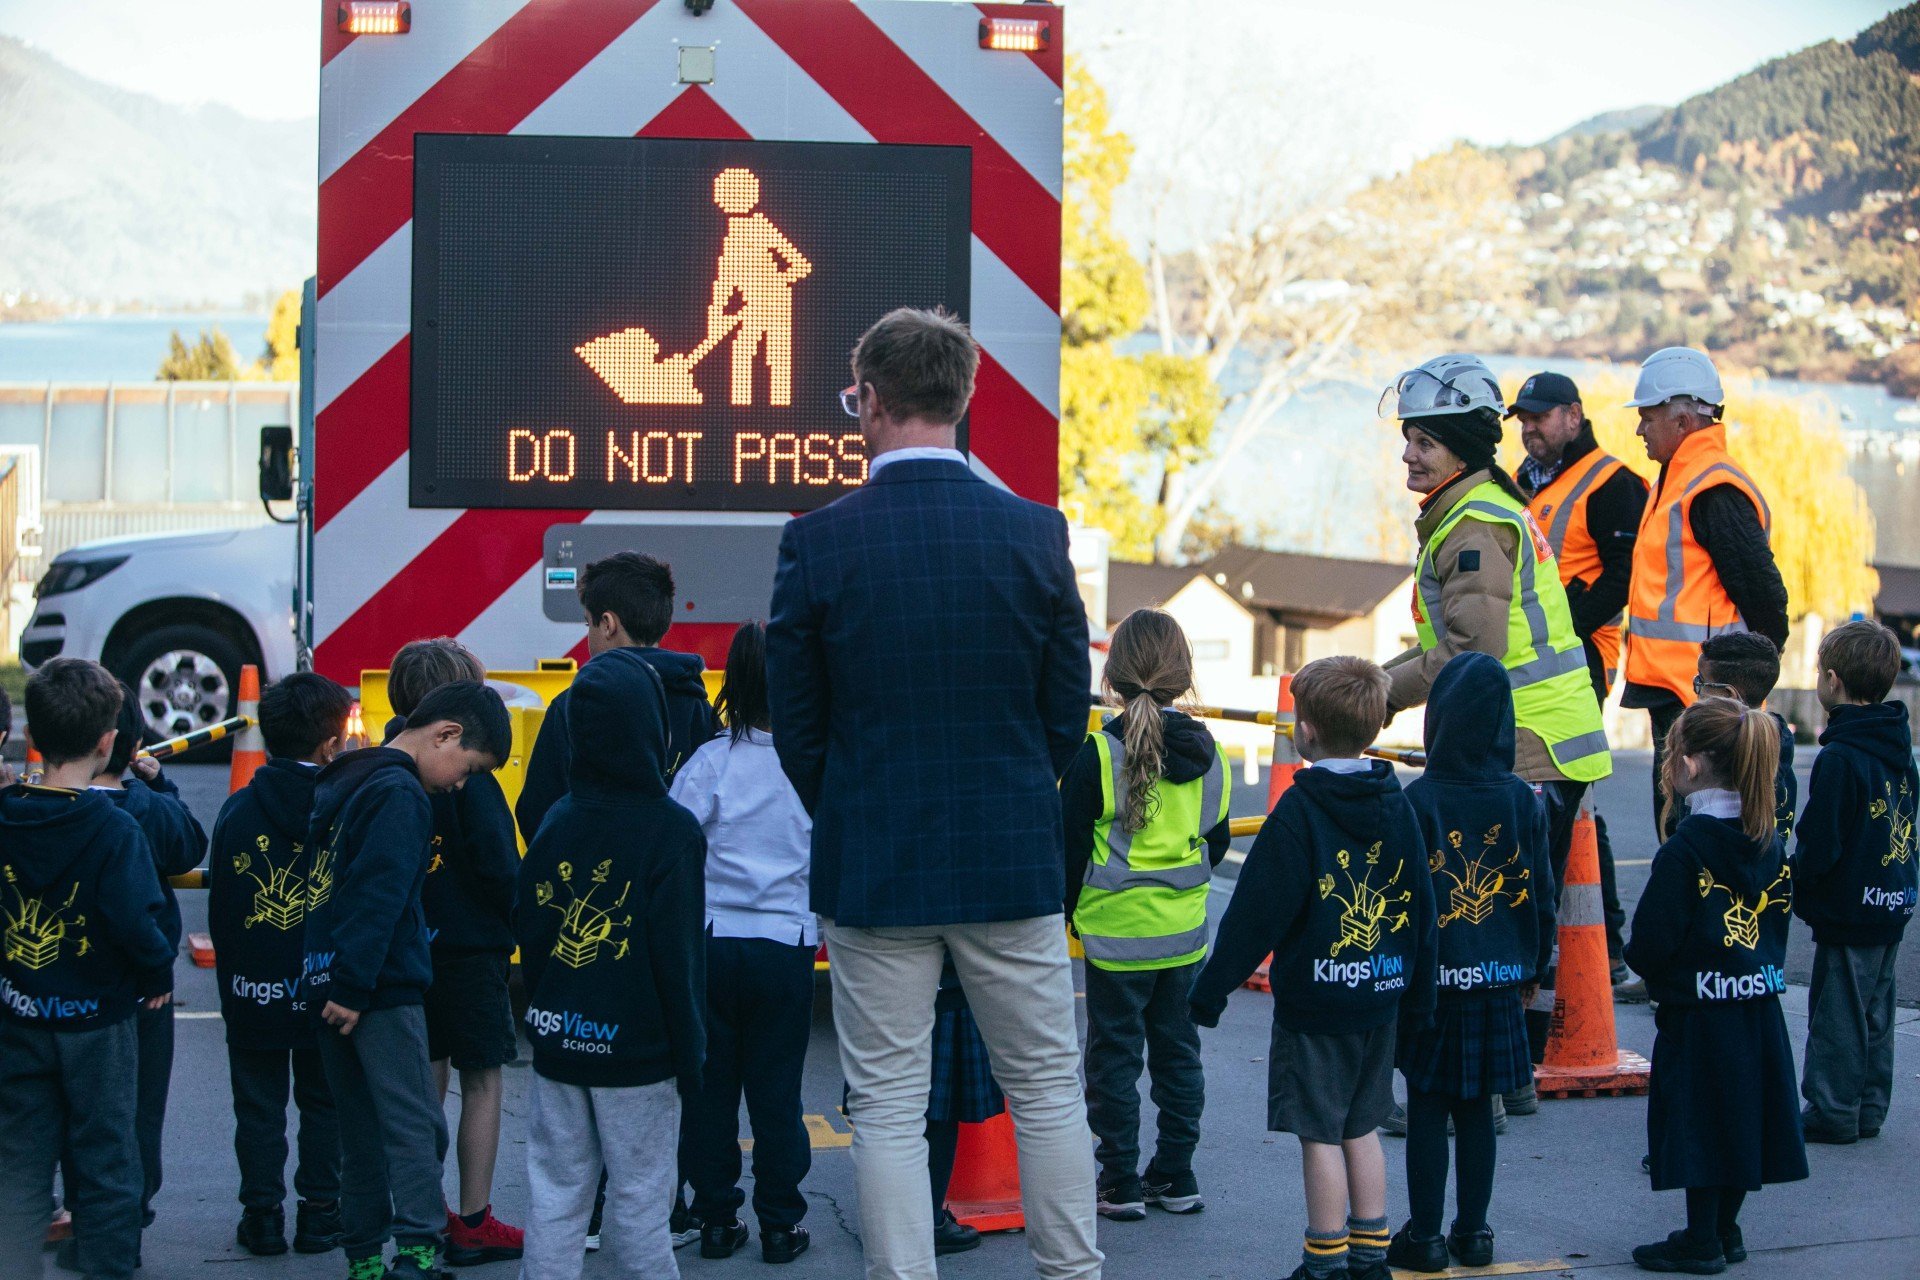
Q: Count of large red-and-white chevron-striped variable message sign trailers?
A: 1